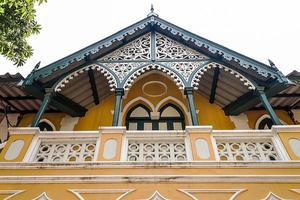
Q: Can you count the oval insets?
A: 5